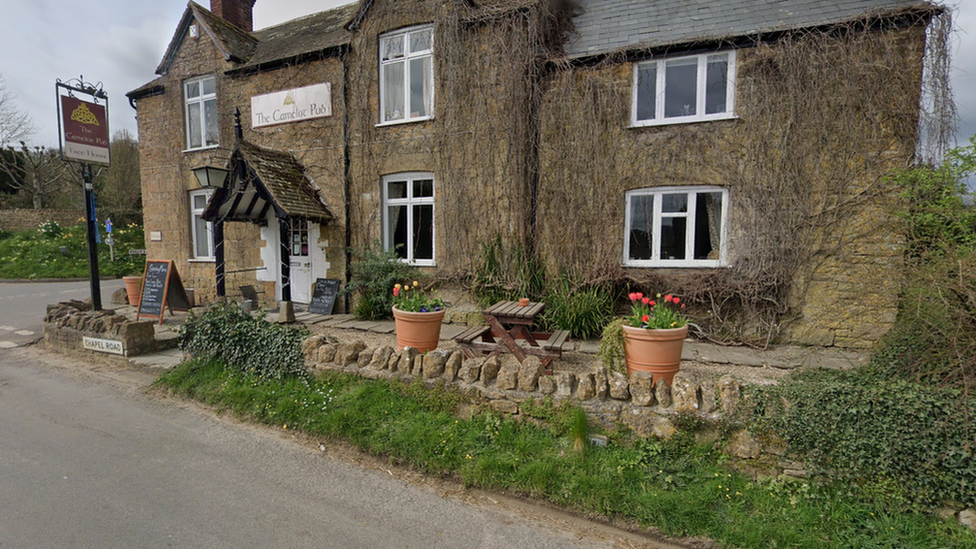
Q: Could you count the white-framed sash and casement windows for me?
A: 6